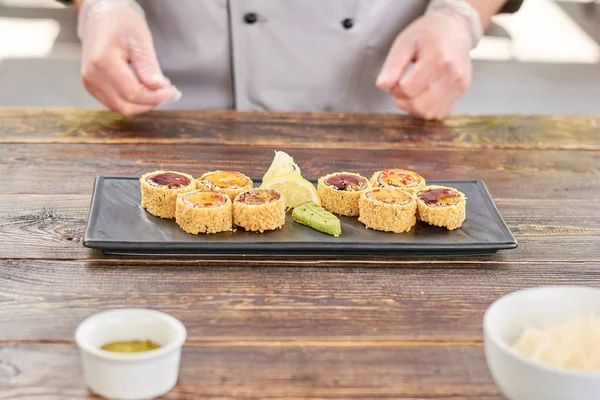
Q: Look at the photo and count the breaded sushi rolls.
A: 8